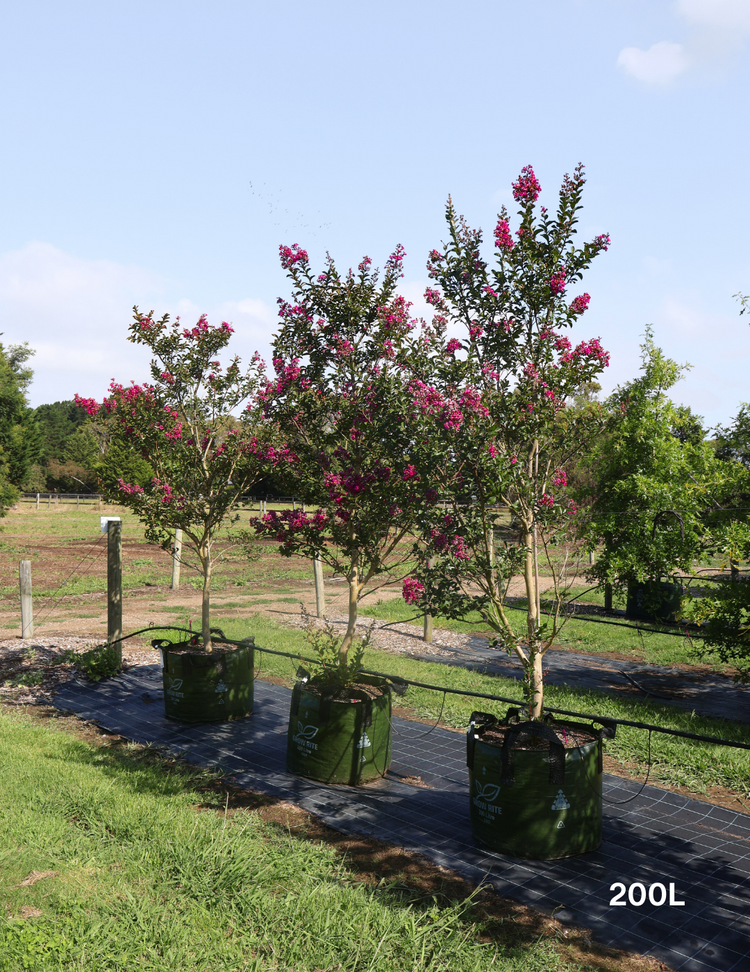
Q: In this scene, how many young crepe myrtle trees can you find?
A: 3